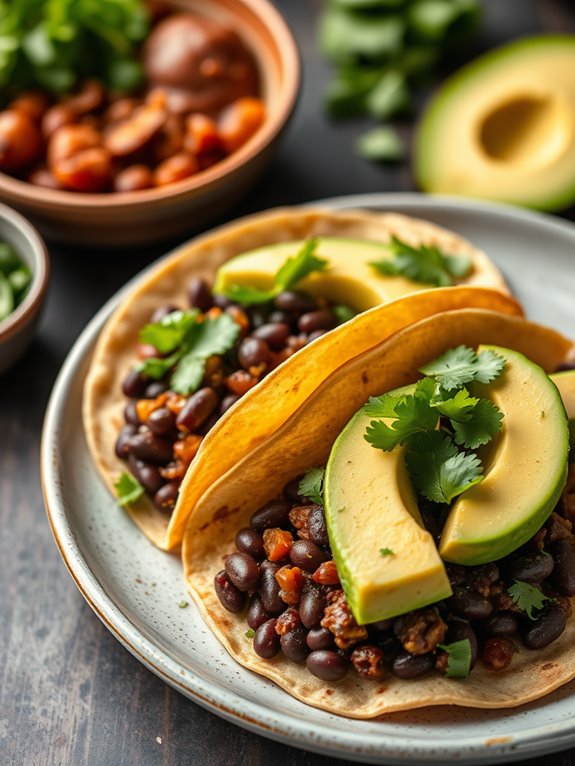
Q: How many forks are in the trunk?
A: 0